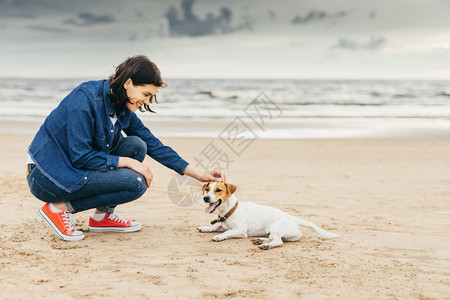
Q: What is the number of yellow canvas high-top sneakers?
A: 0